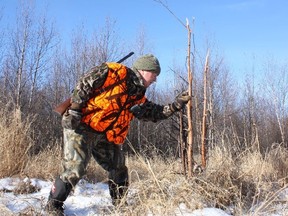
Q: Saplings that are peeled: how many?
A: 2